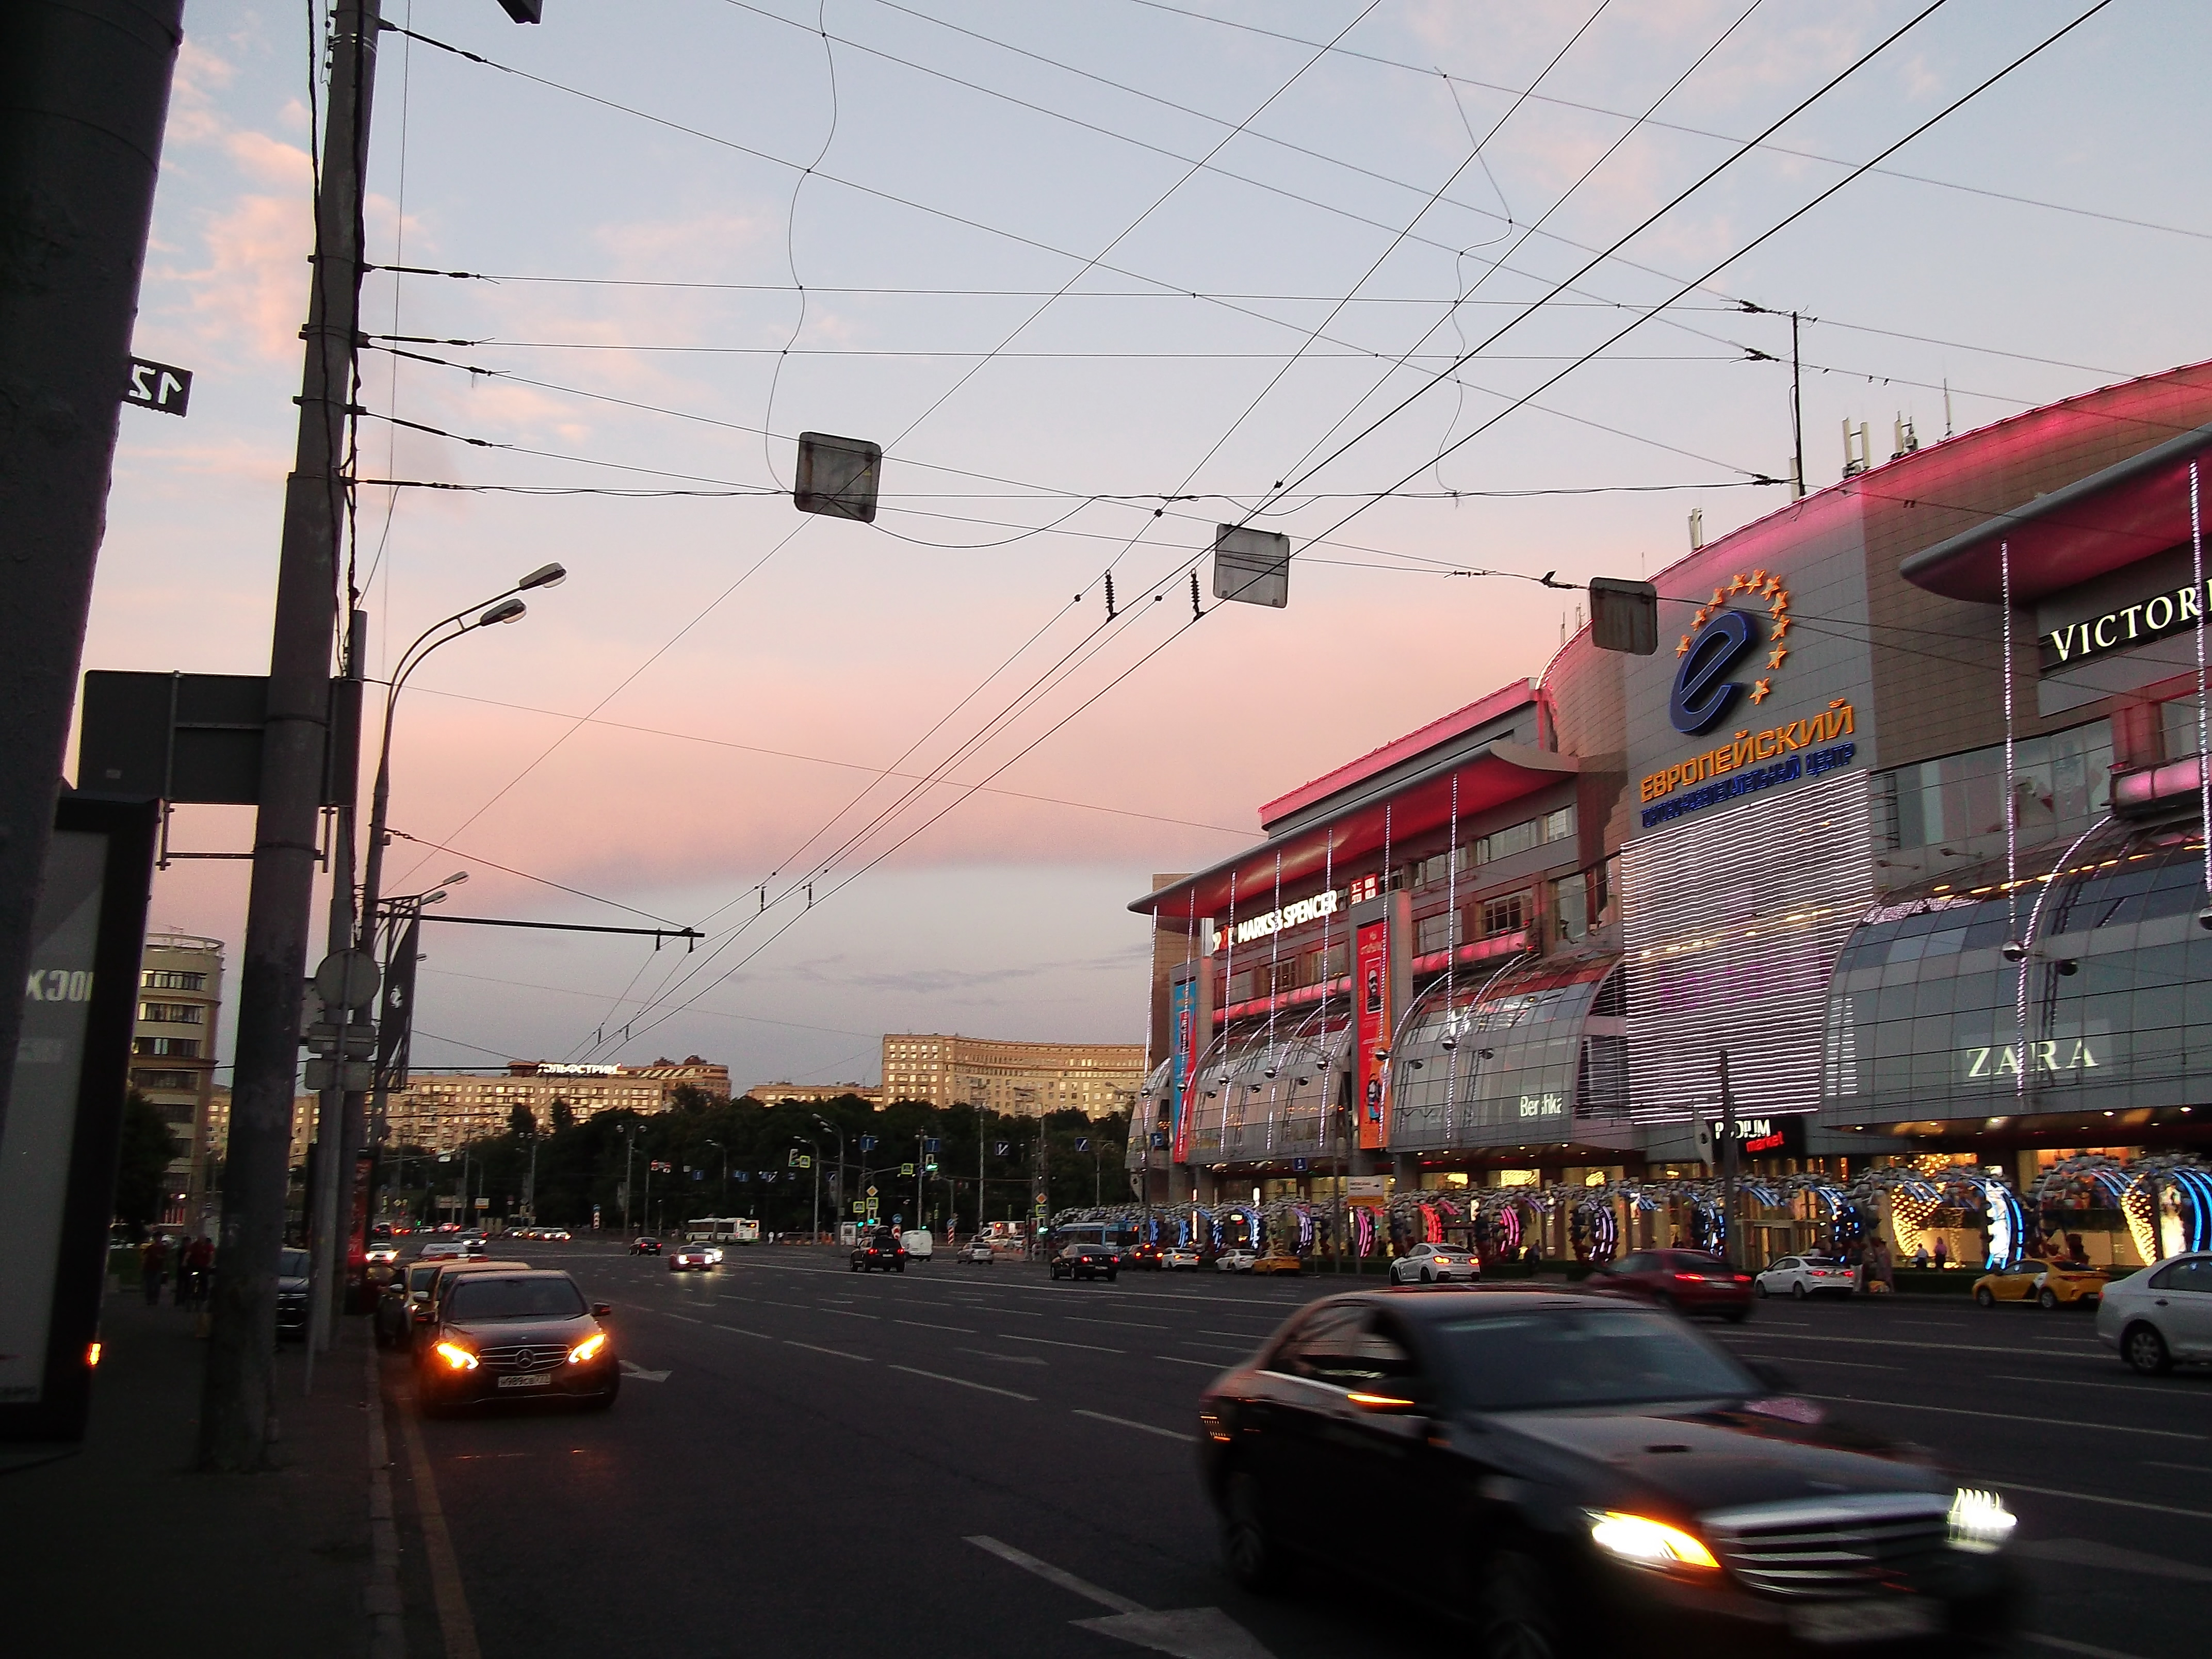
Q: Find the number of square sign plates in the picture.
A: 3